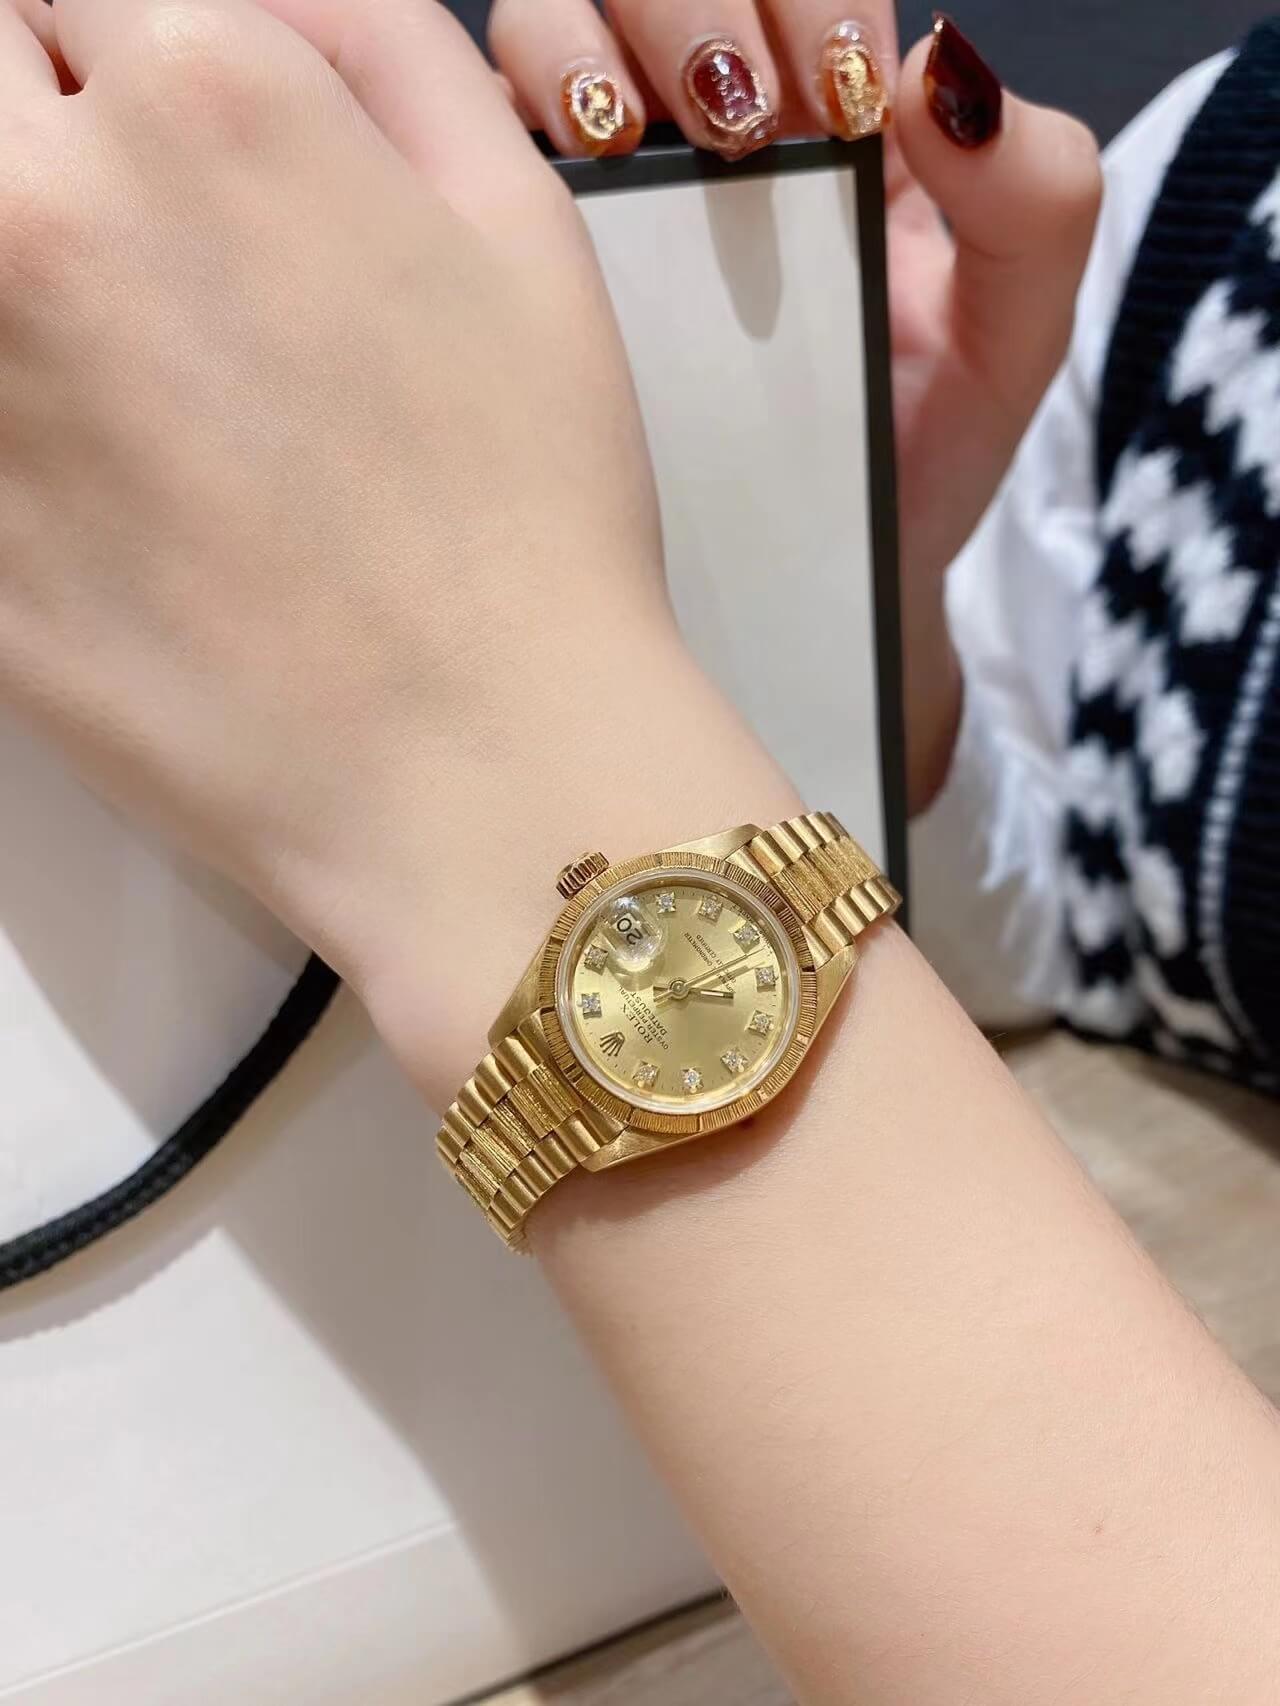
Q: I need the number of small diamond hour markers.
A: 10